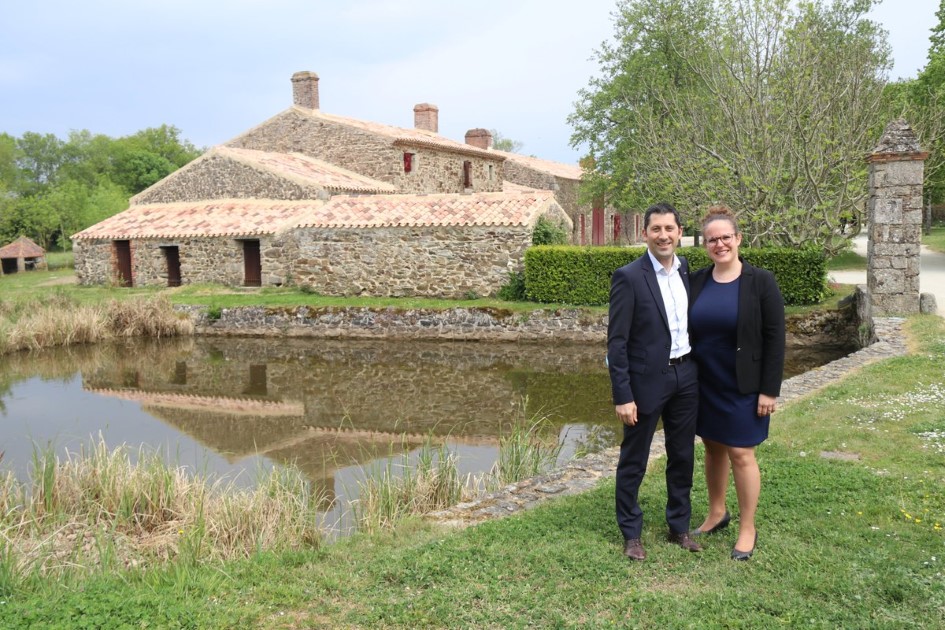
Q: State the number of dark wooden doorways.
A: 3